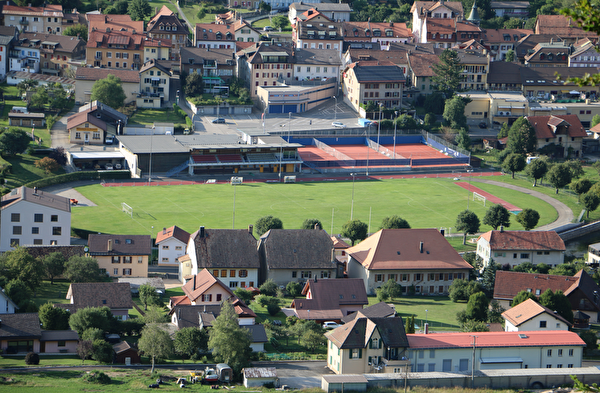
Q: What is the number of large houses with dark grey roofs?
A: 2